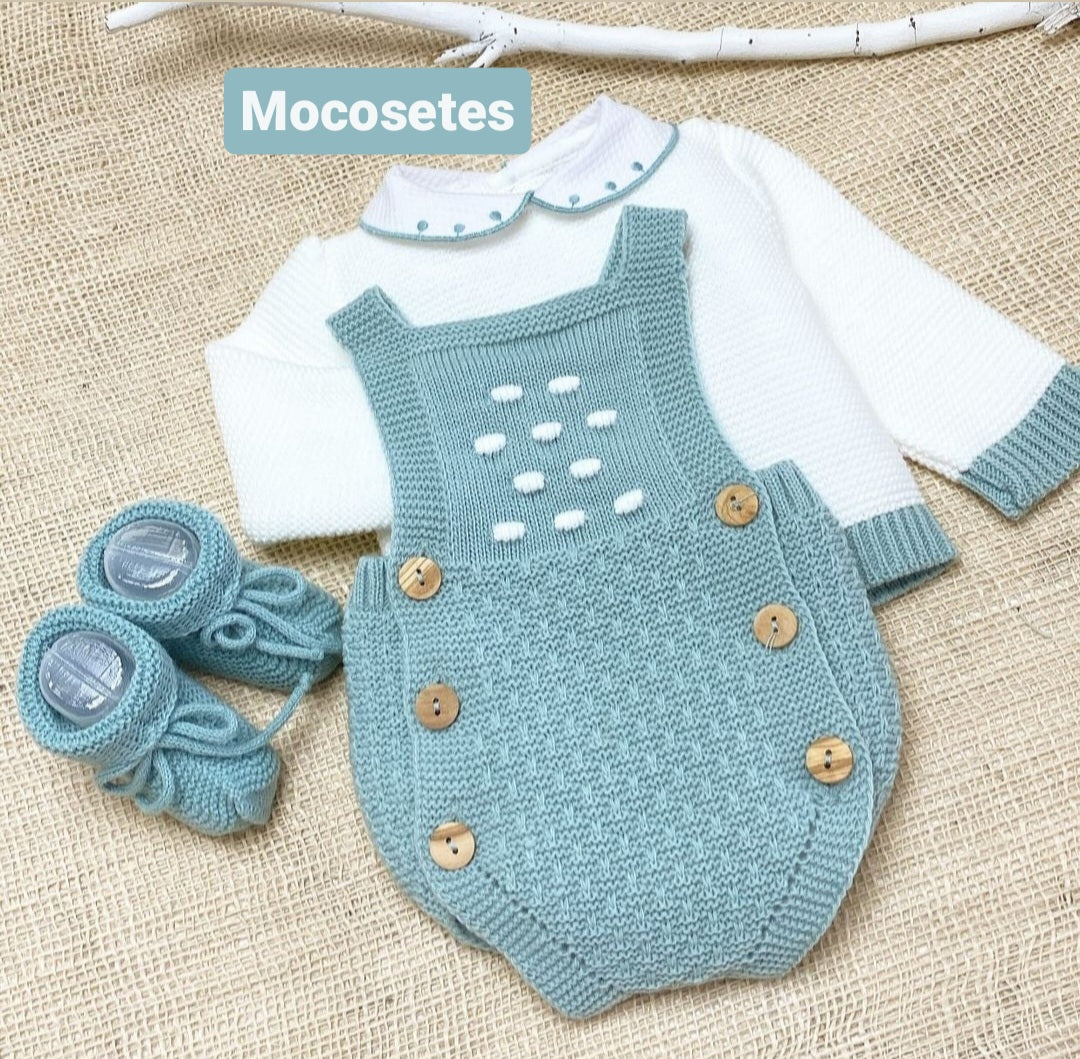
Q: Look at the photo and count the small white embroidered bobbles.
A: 10